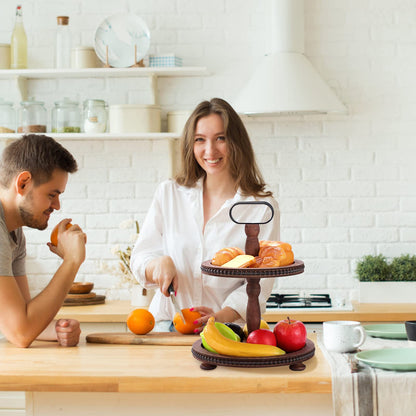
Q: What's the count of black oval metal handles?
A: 1